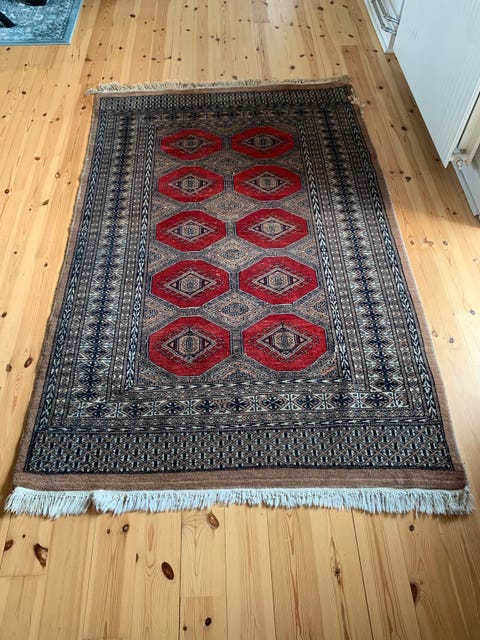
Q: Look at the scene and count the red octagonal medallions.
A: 10